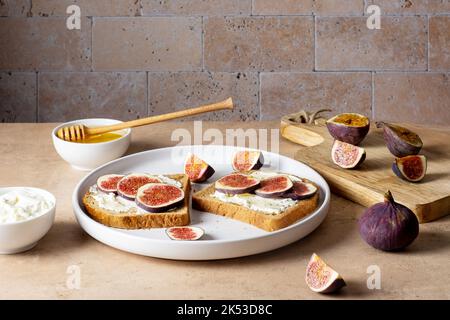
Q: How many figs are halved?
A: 2